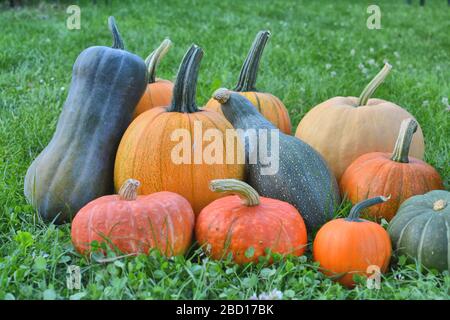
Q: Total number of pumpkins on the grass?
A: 11